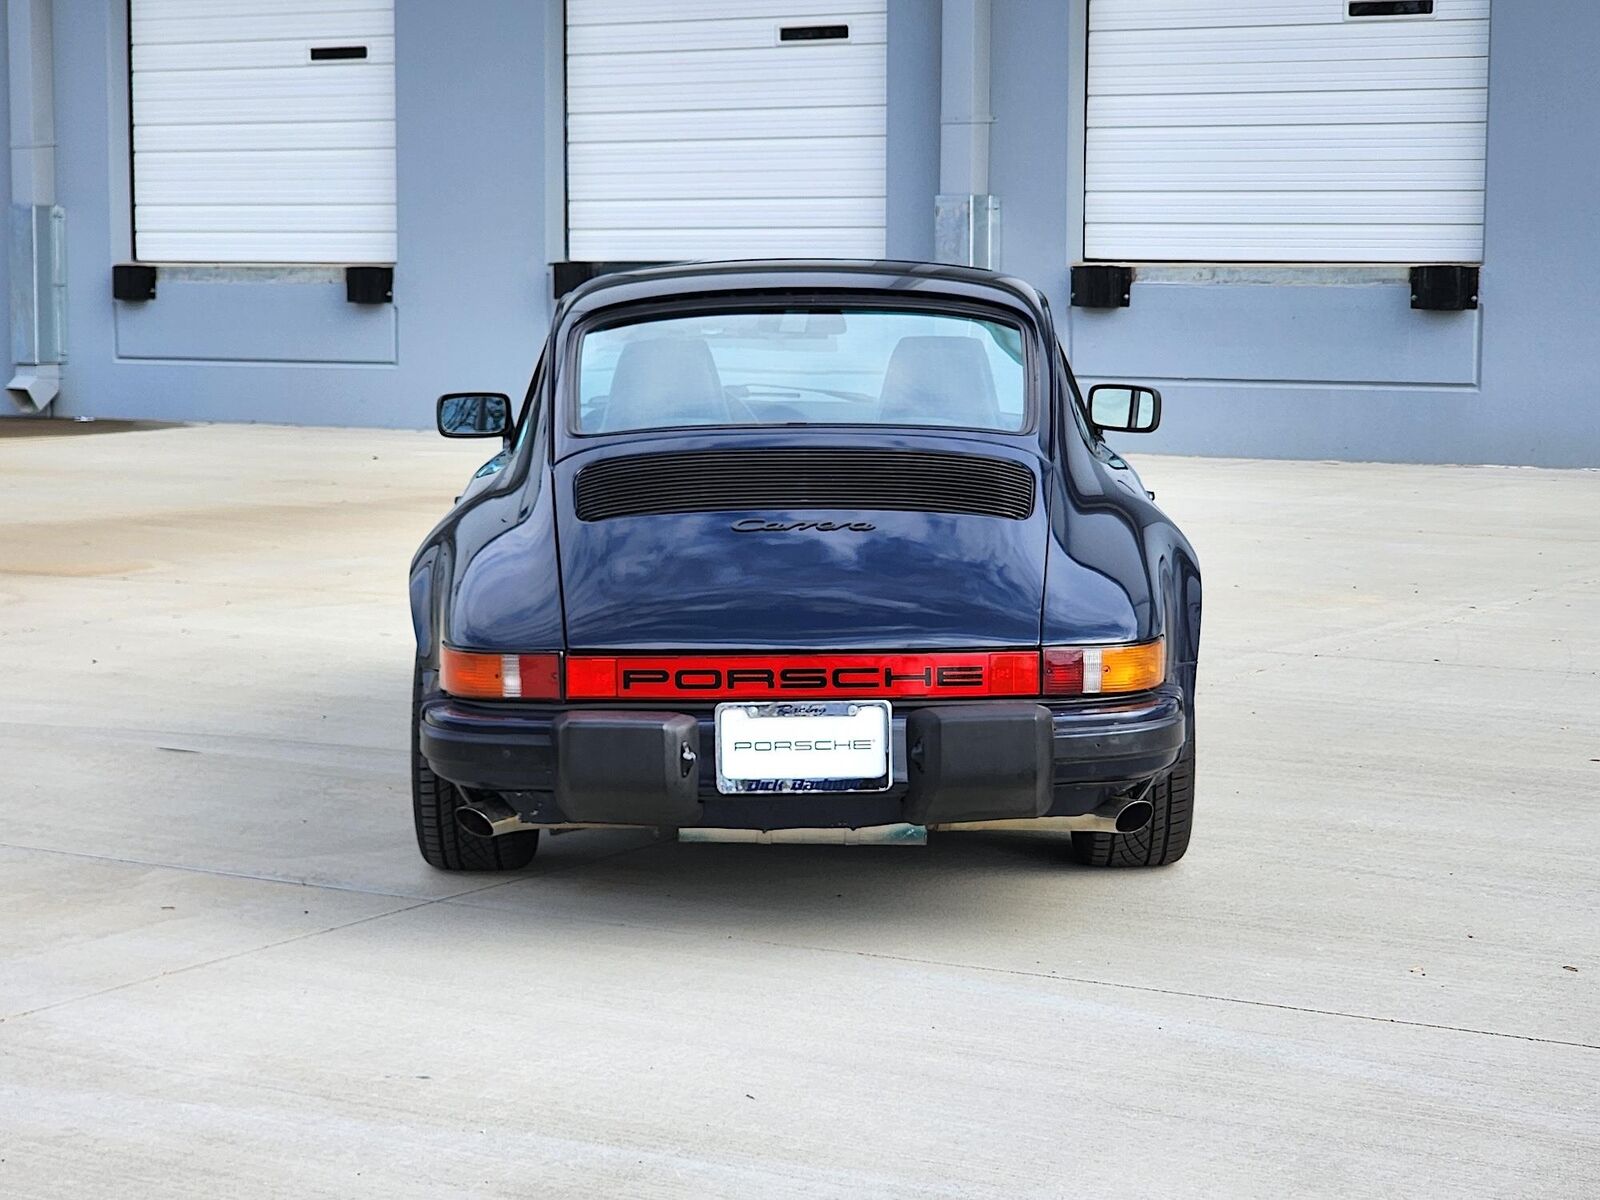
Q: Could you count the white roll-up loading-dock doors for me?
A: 3